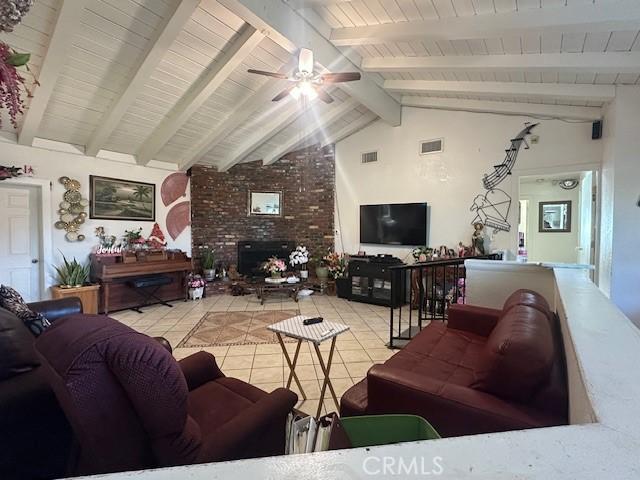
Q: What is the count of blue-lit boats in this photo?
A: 0